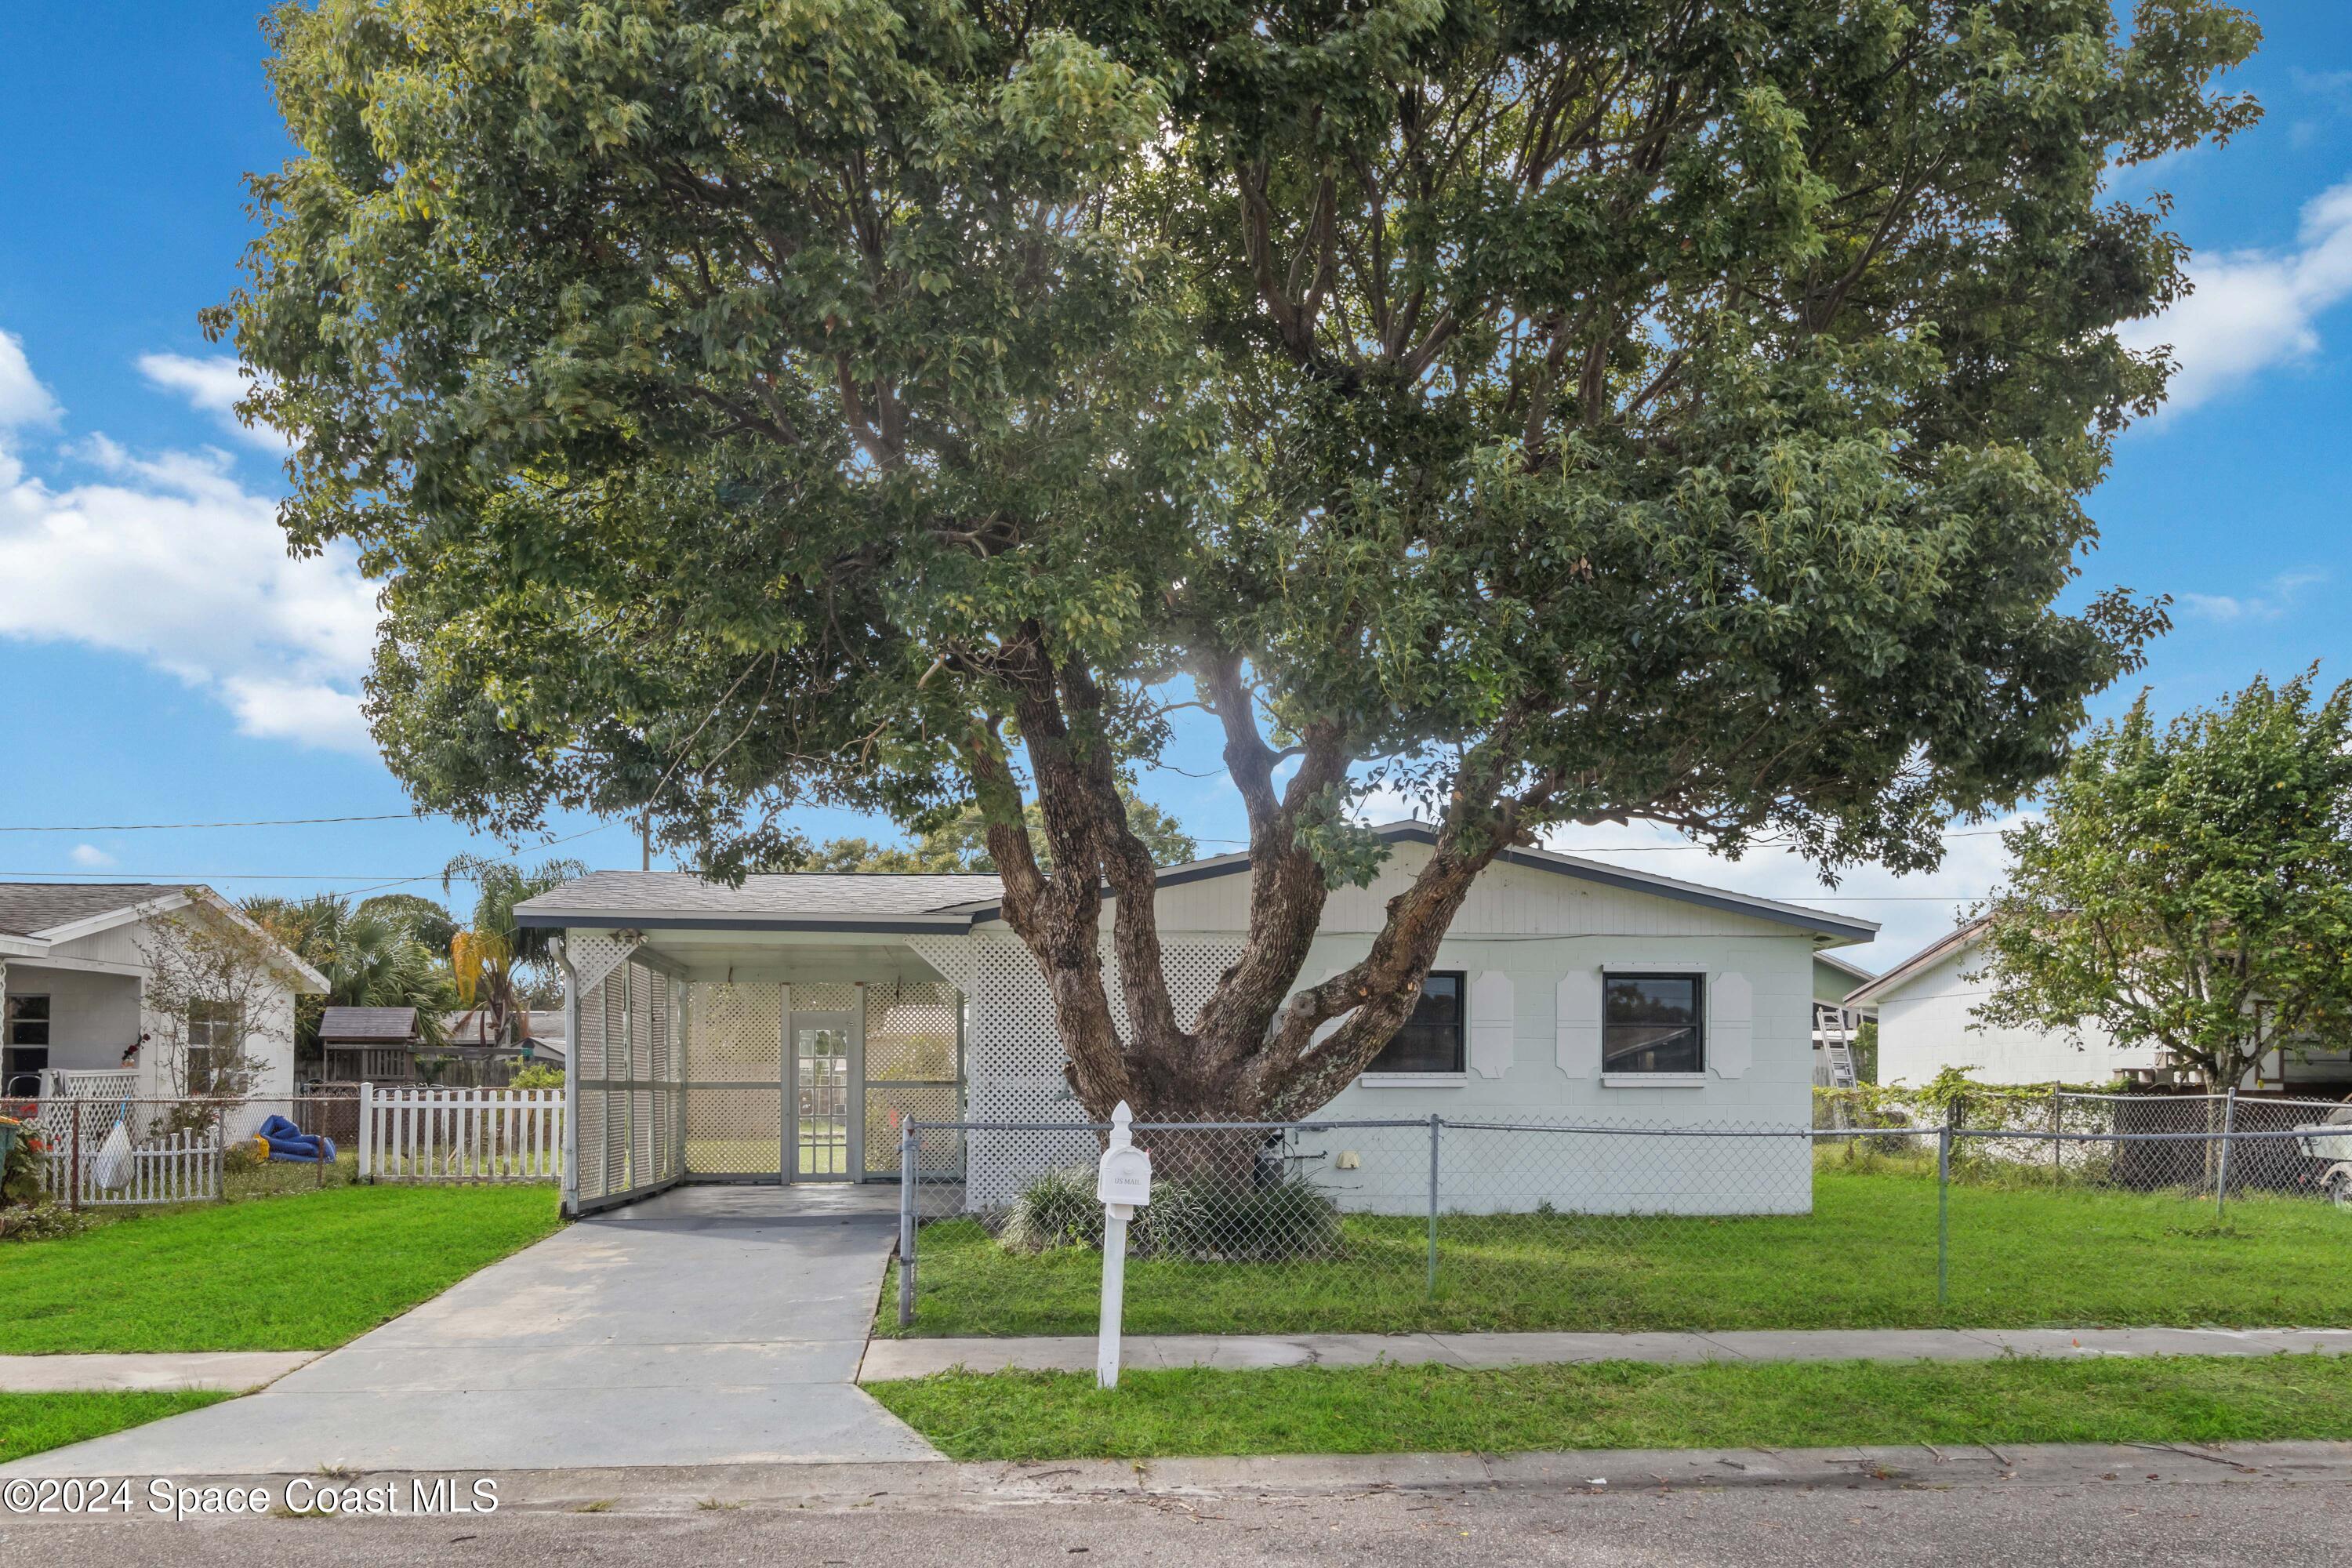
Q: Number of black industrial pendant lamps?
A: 0